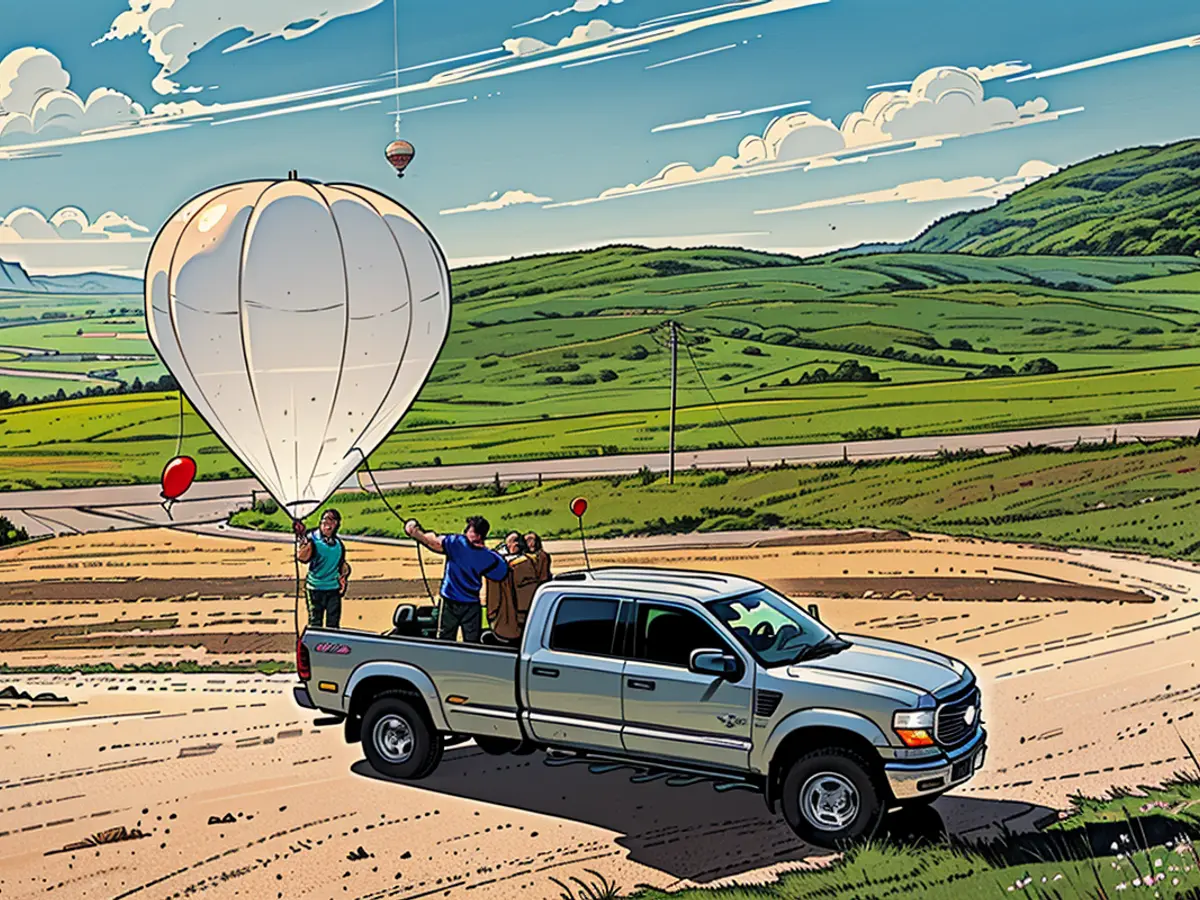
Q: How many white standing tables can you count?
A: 0